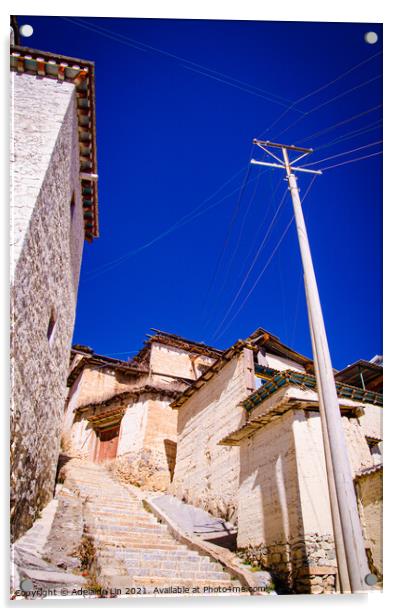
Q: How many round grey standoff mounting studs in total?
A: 4